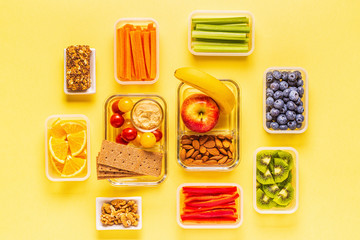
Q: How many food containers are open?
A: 10